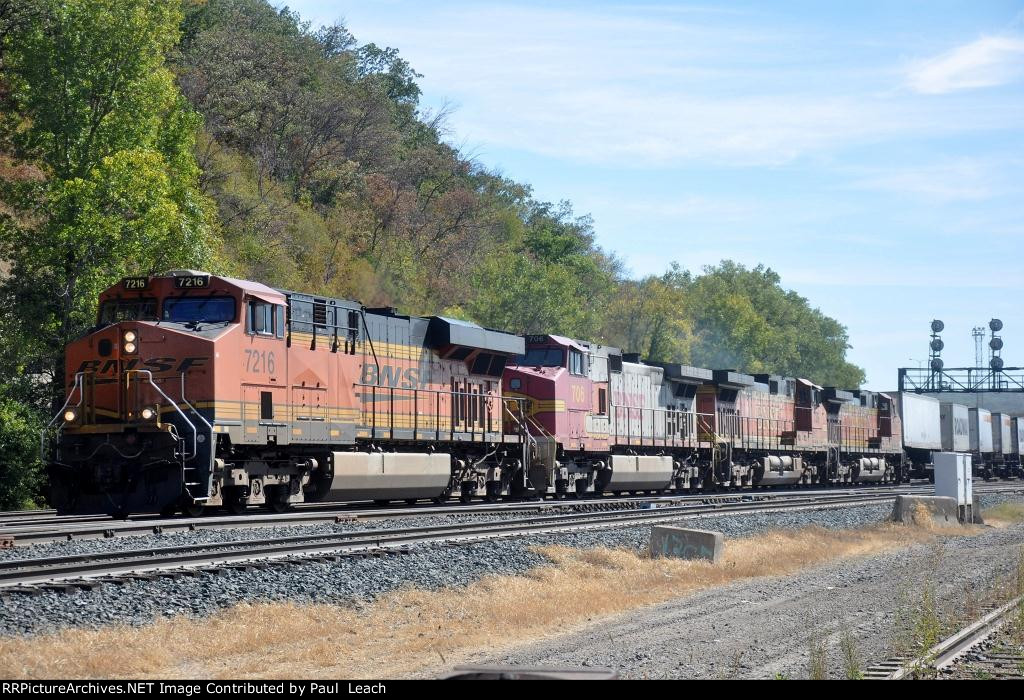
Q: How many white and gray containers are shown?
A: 5